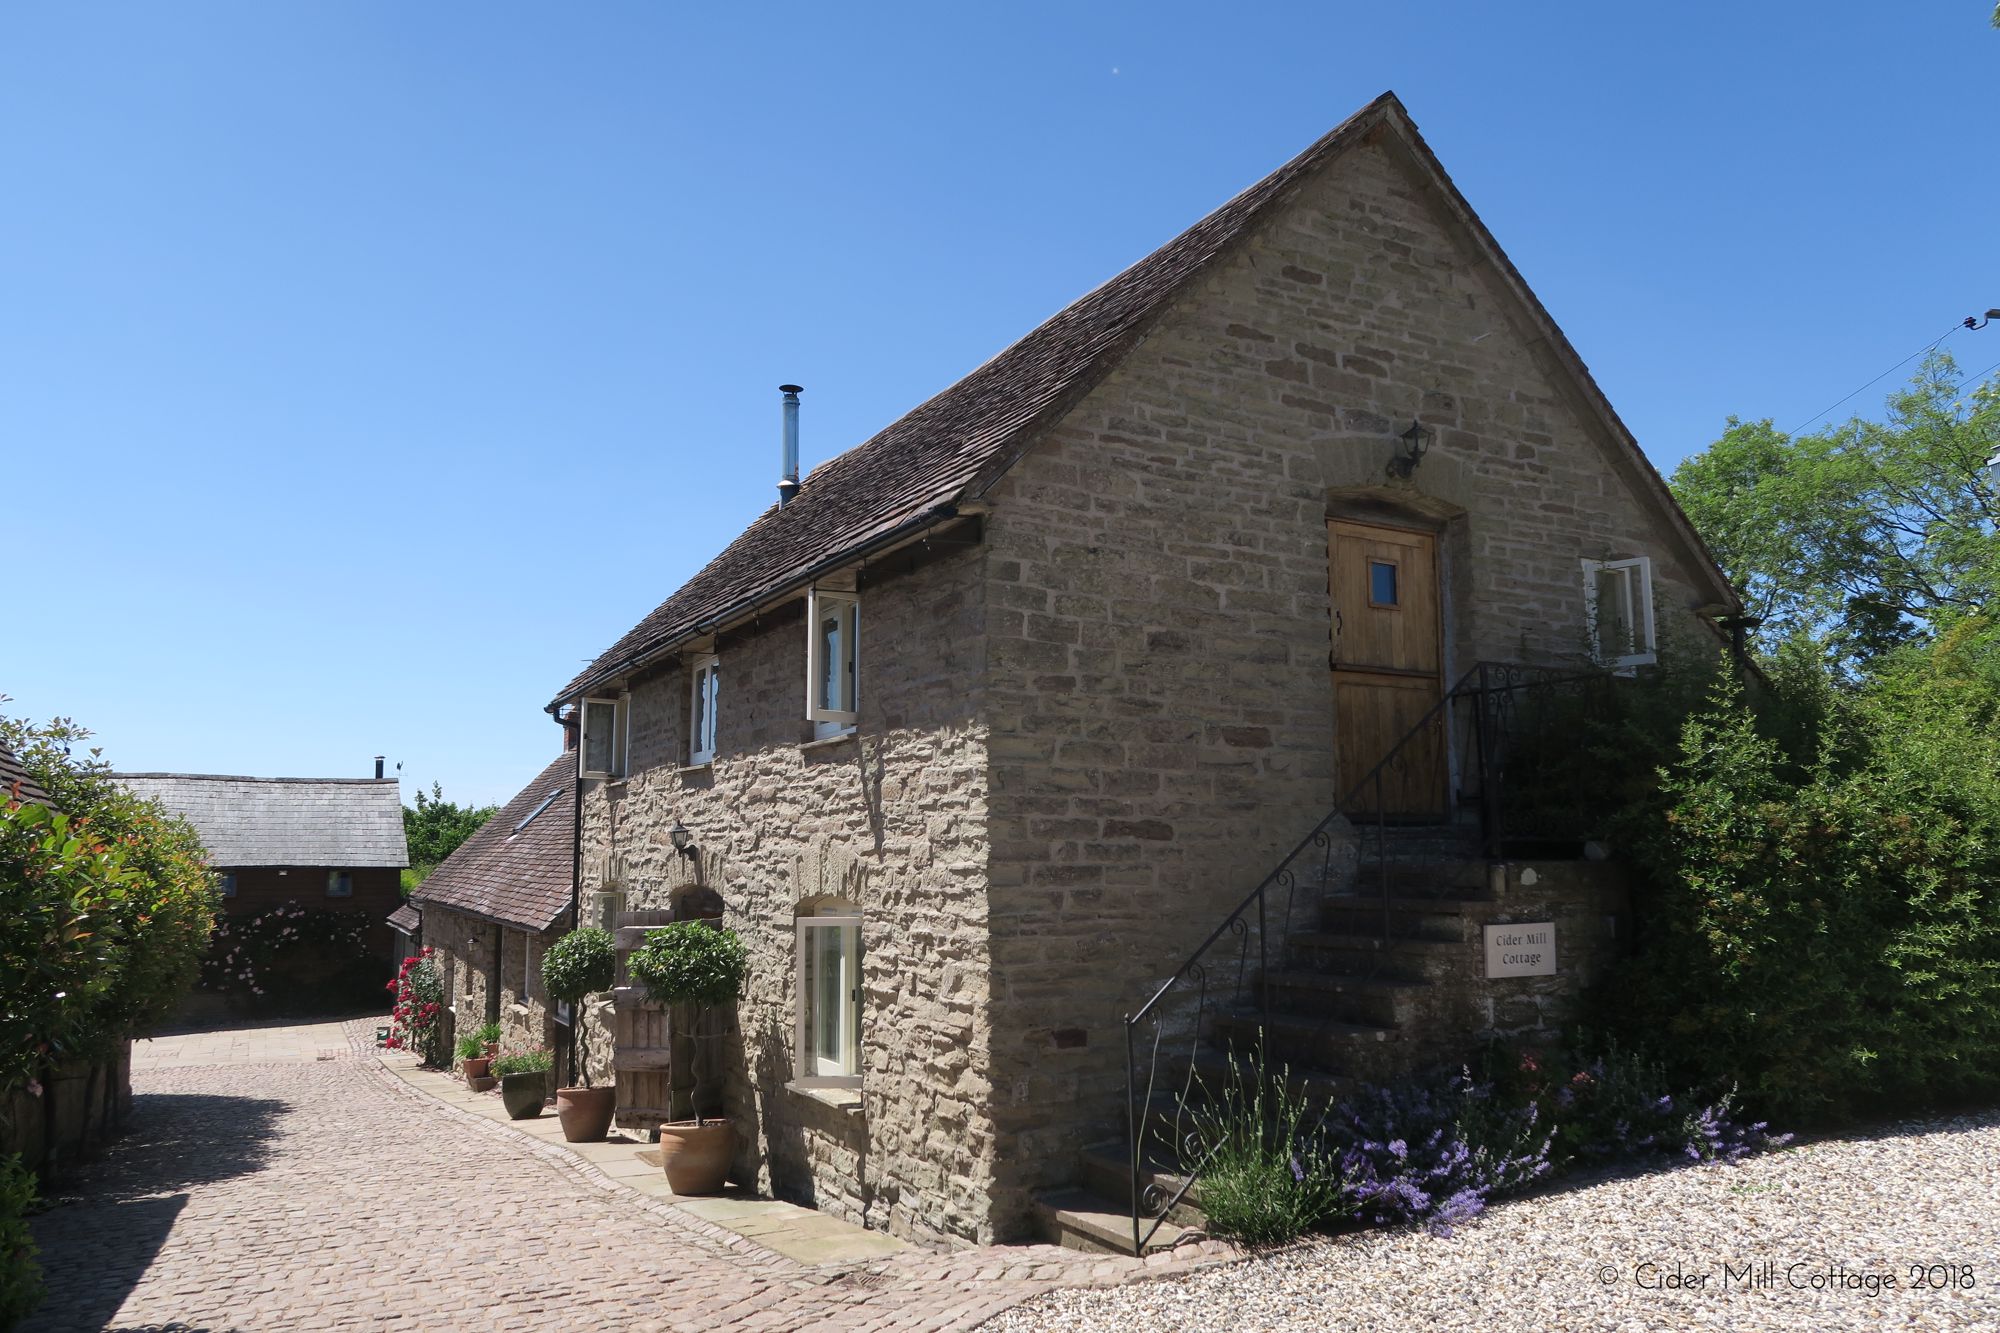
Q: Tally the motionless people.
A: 0